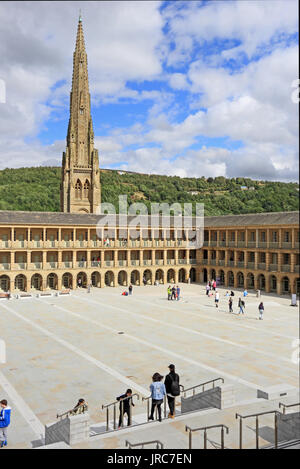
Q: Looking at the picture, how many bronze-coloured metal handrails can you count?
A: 8